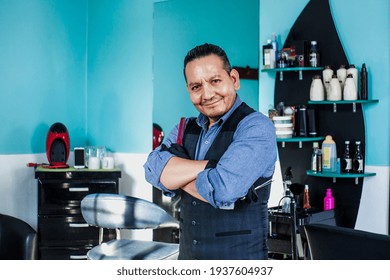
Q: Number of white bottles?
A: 6